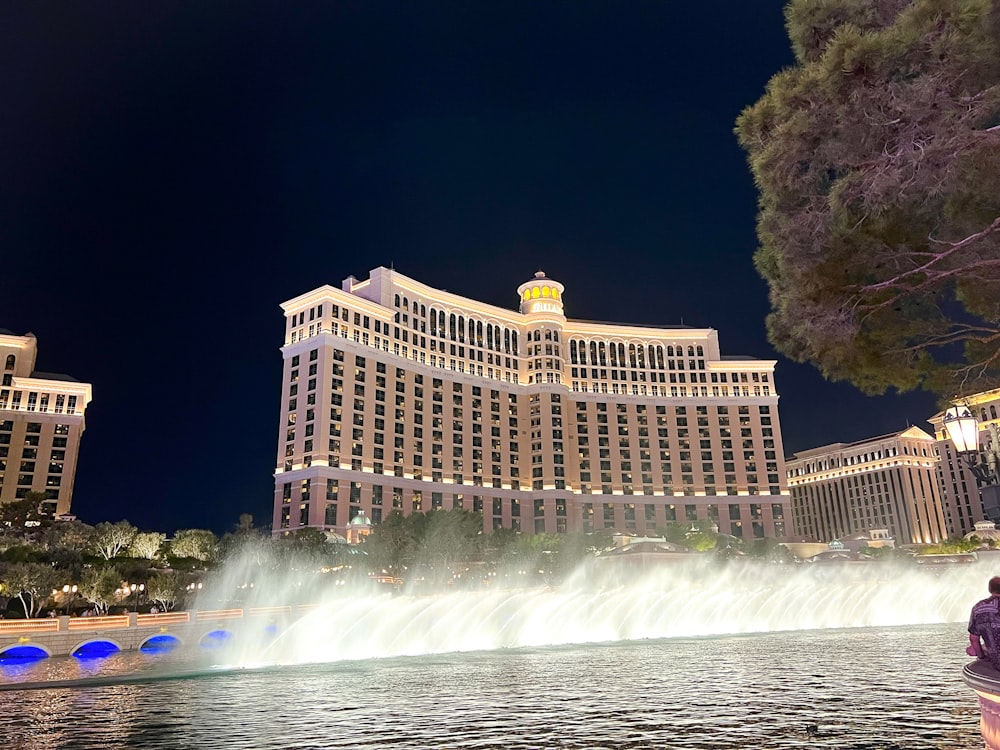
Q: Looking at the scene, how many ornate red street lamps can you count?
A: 0